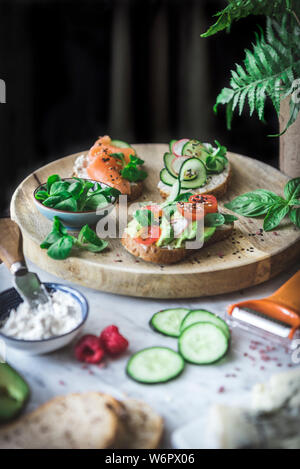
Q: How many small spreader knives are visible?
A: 1